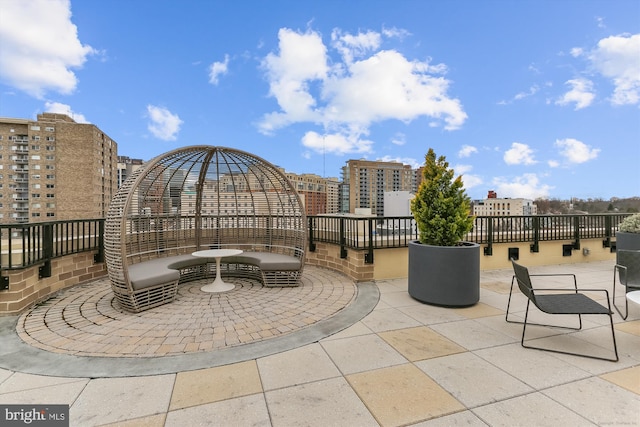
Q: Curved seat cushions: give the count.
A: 2